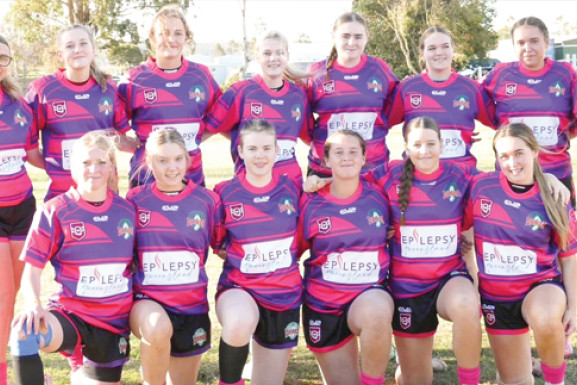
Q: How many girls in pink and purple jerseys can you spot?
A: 13